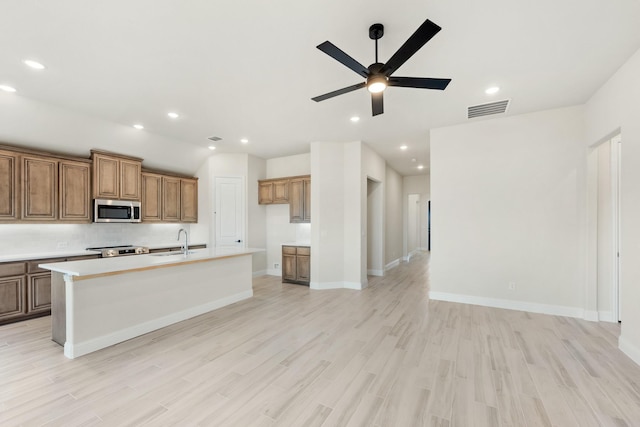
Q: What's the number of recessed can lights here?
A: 10